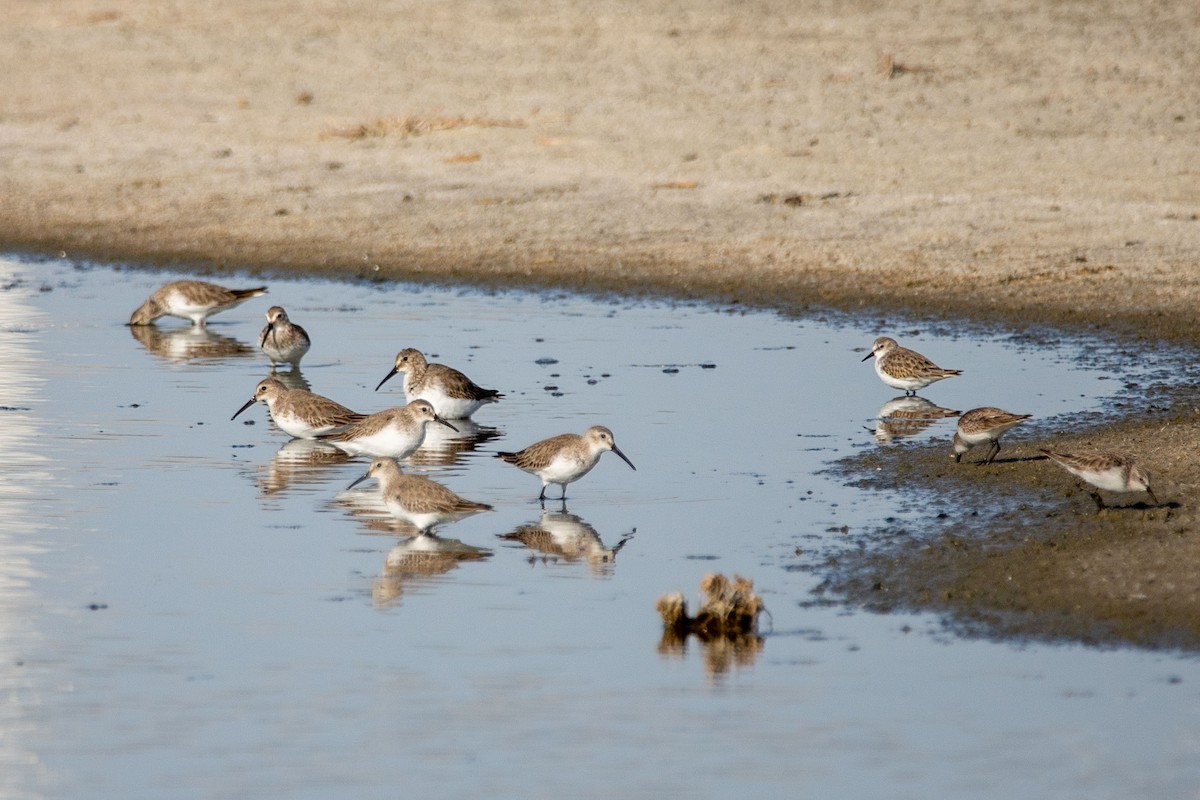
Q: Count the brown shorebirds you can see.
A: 10